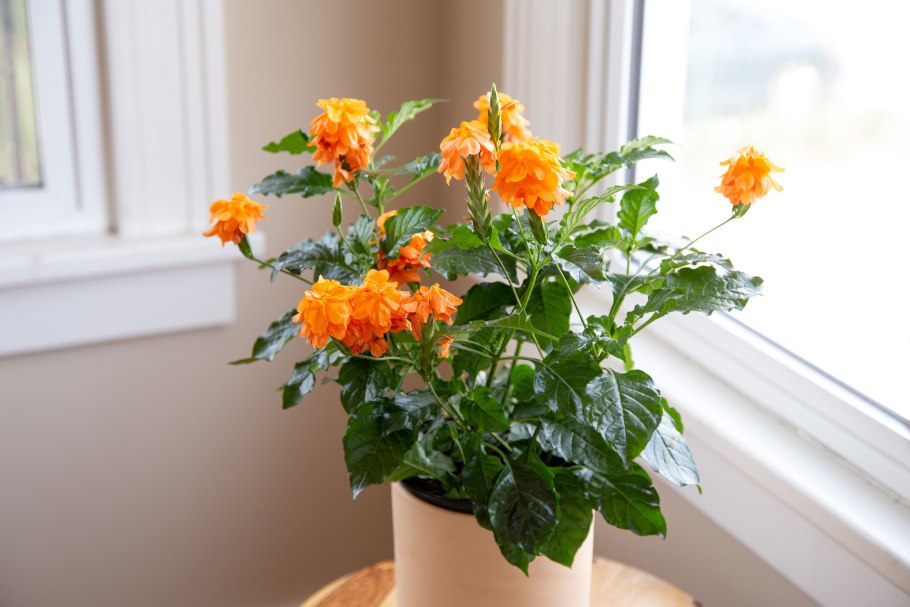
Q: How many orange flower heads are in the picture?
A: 10